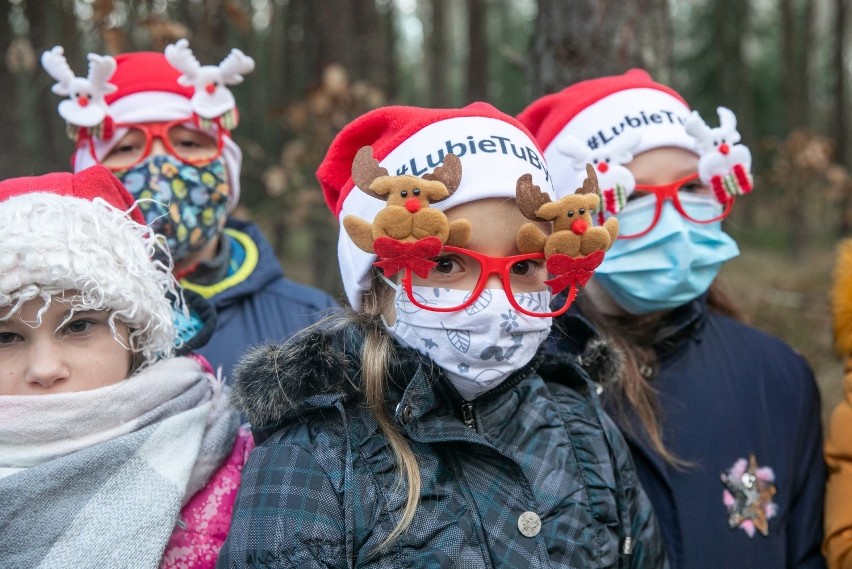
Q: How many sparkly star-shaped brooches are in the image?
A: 1